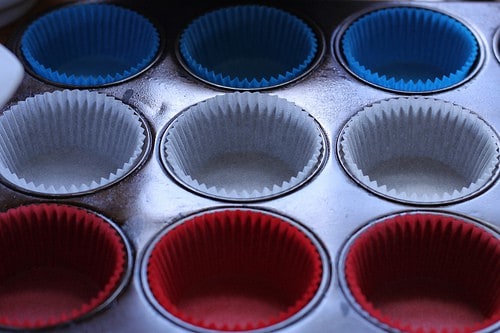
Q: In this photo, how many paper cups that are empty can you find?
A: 9